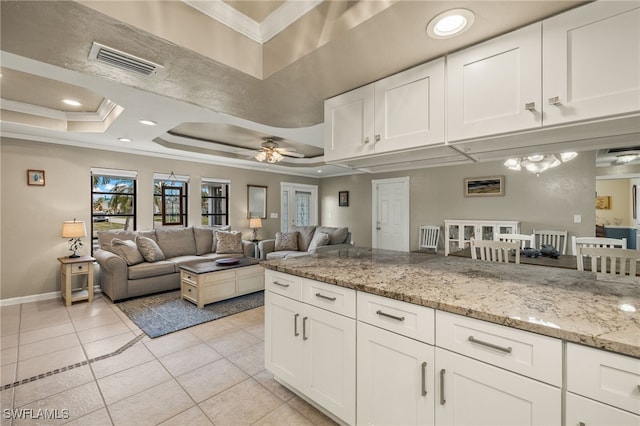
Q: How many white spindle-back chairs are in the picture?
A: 6